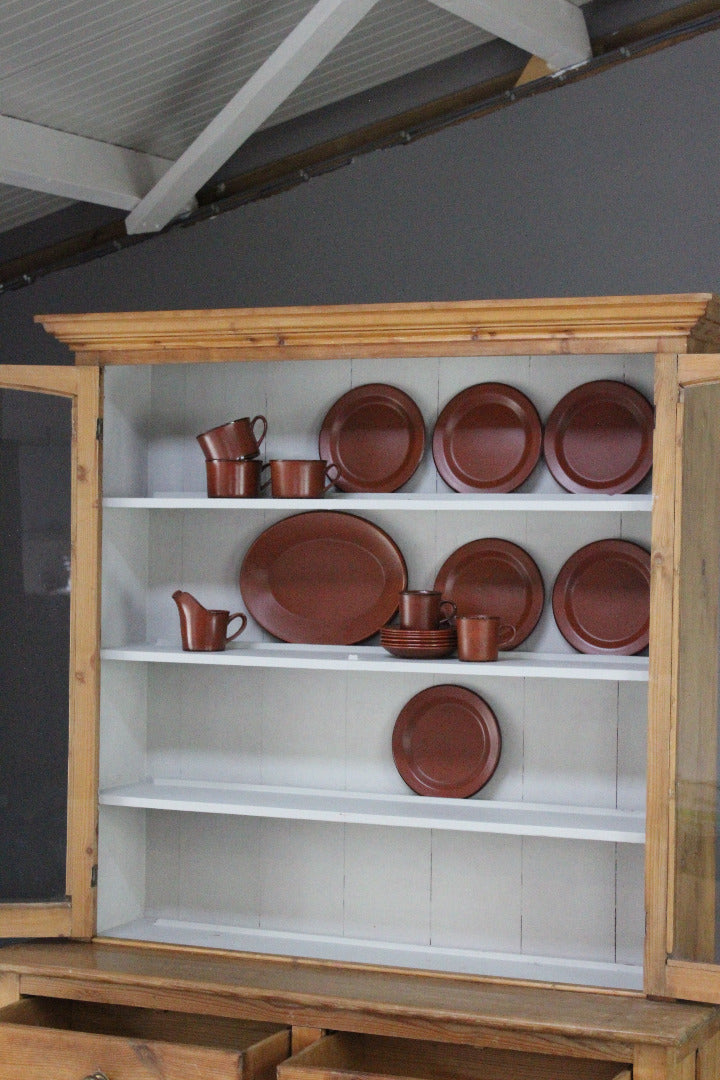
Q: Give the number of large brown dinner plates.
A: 6